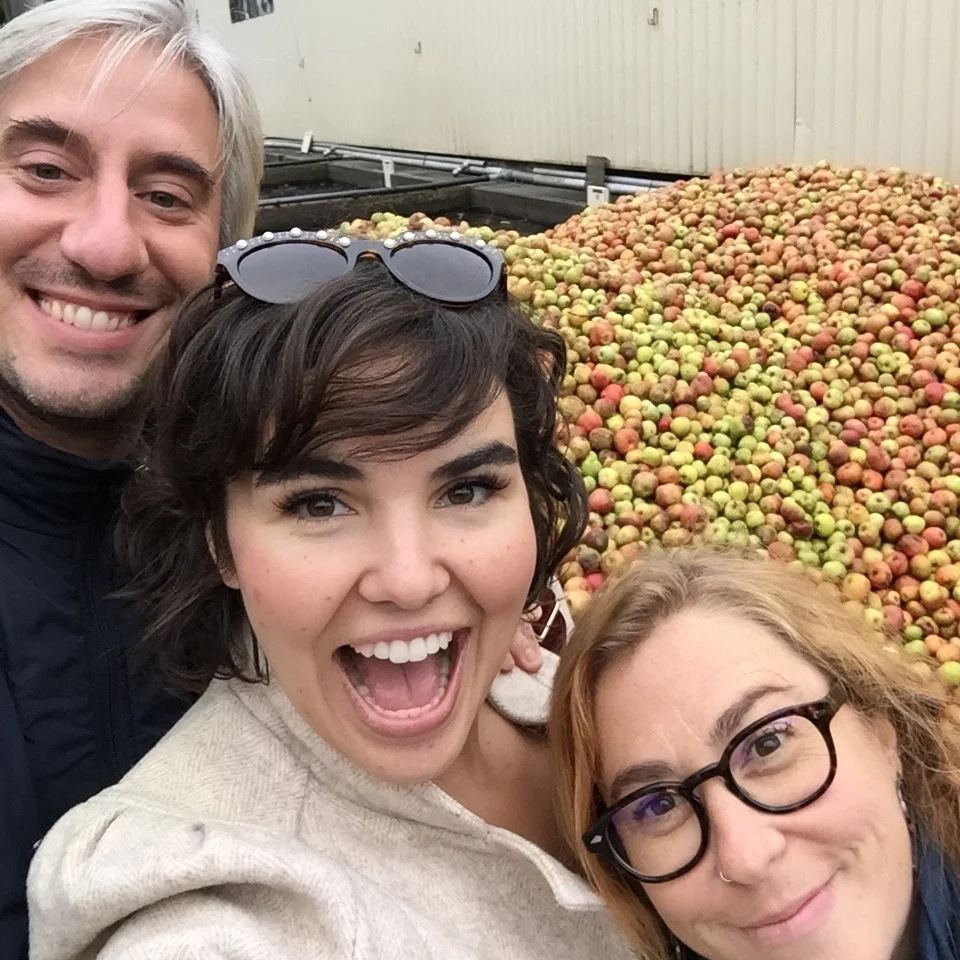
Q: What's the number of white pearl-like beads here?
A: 10